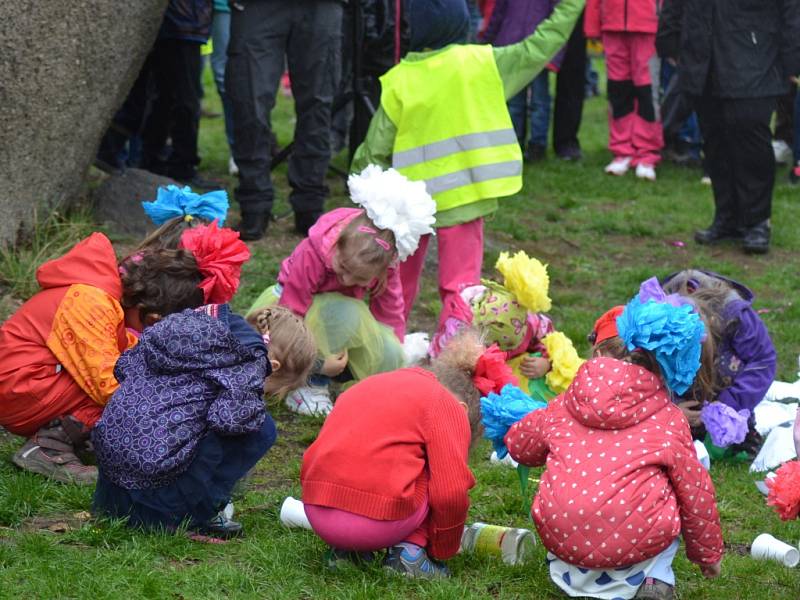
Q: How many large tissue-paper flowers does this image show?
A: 11